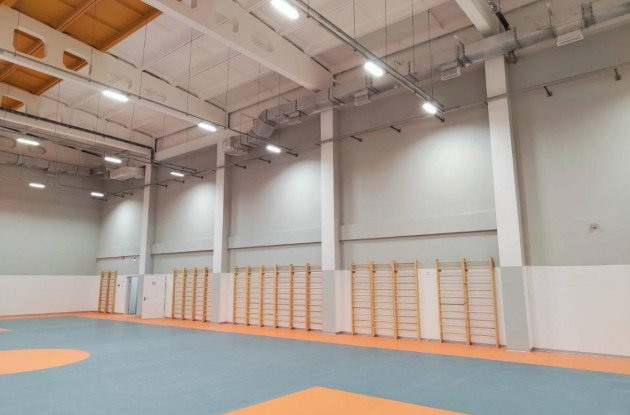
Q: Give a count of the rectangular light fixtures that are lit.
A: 11